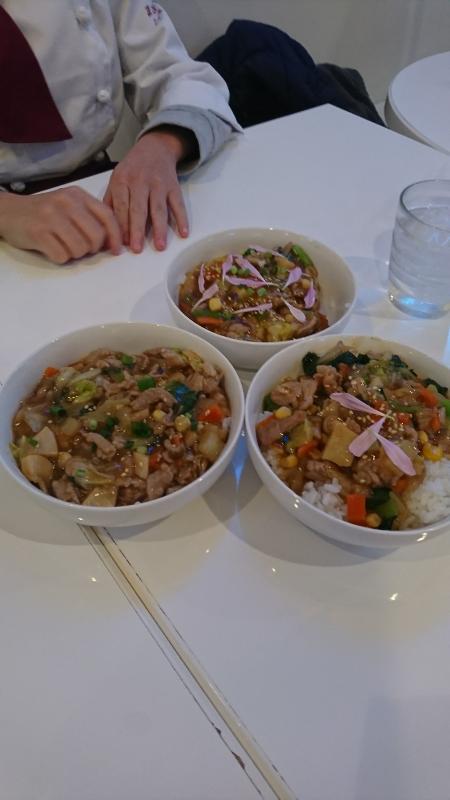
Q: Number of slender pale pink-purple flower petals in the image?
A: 13